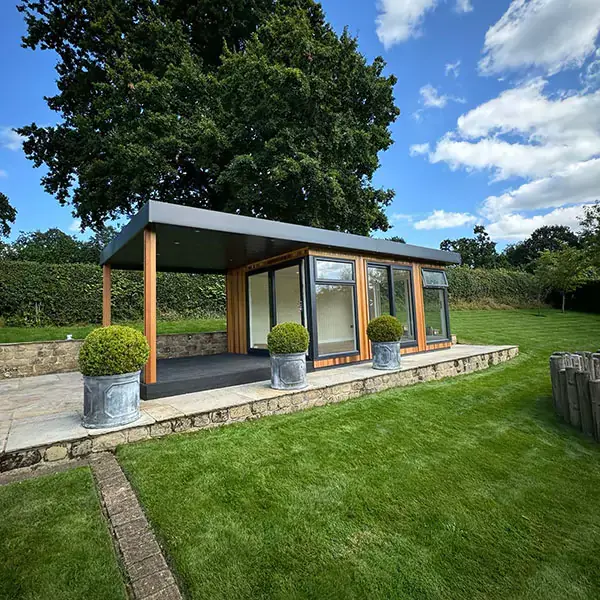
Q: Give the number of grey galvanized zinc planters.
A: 3